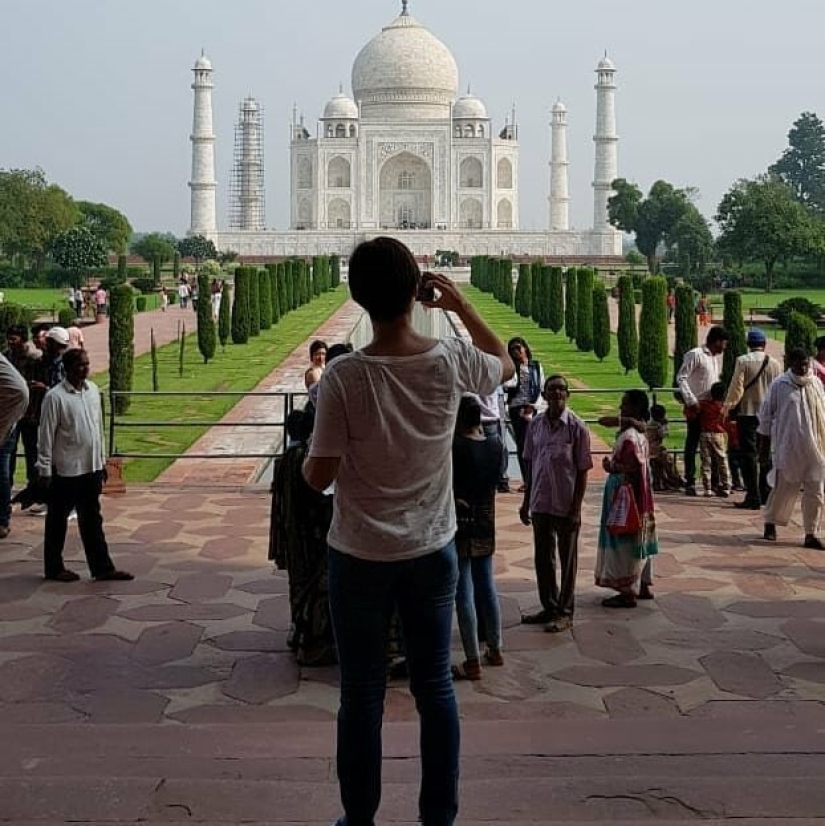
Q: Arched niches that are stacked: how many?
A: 8